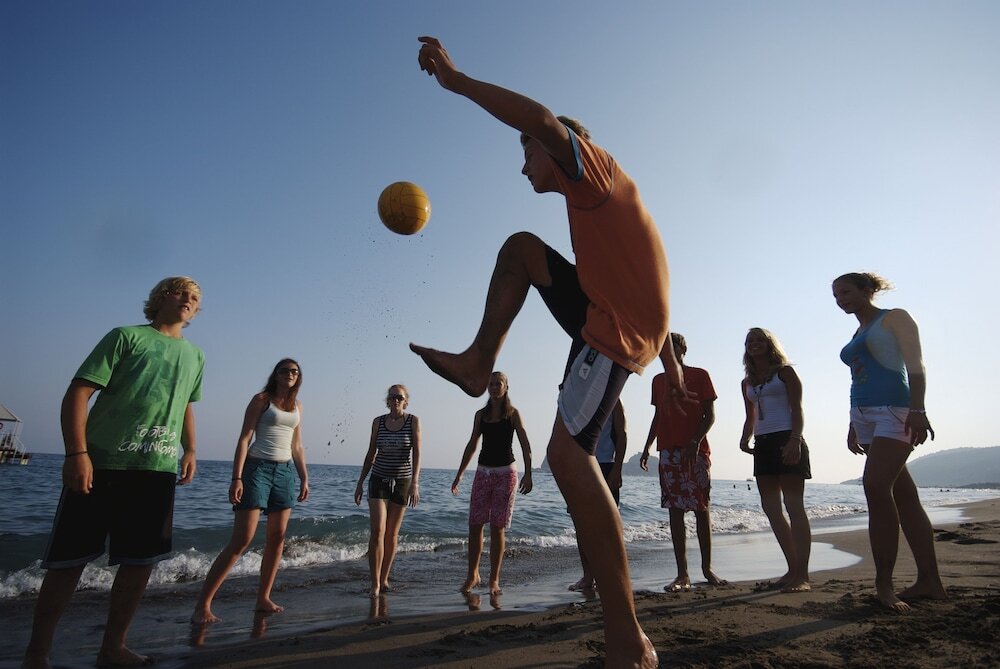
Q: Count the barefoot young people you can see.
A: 9